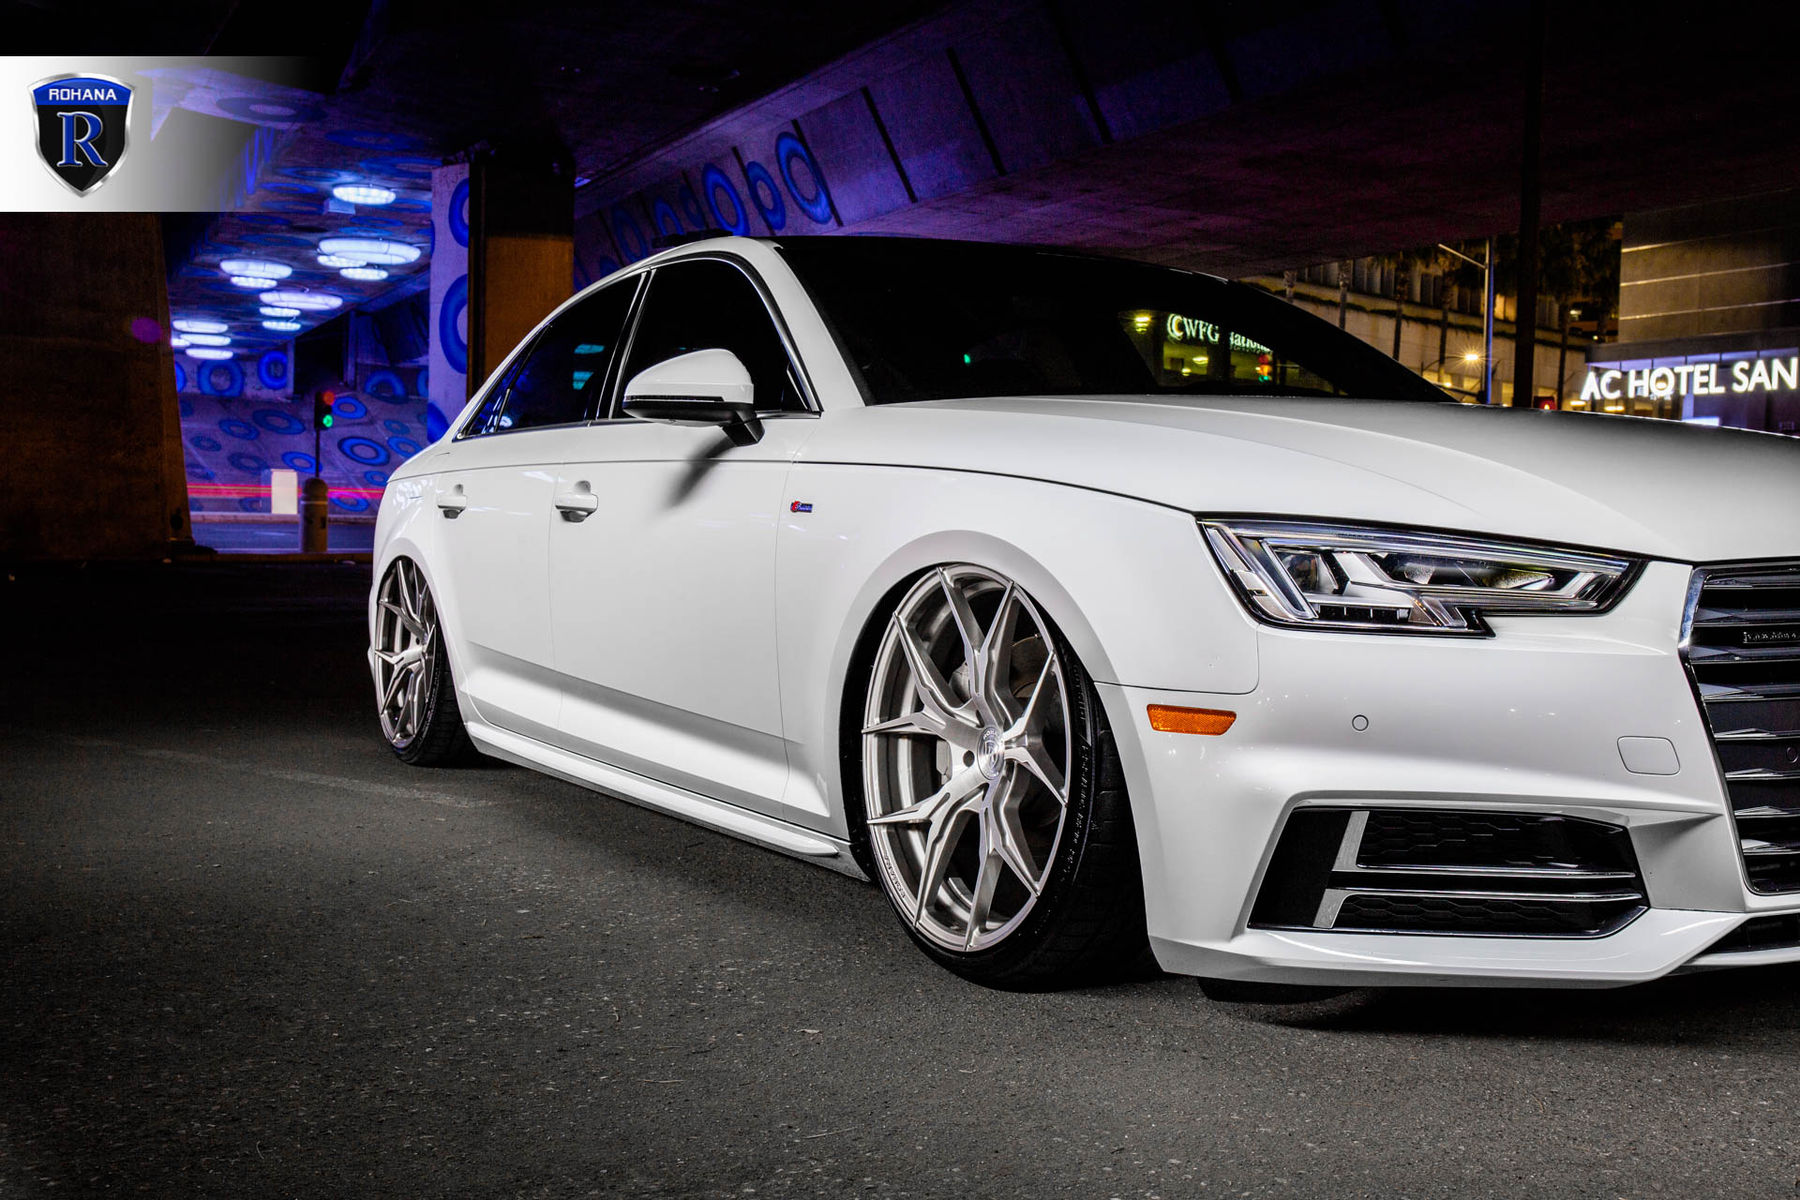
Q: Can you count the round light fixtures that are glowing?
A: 13